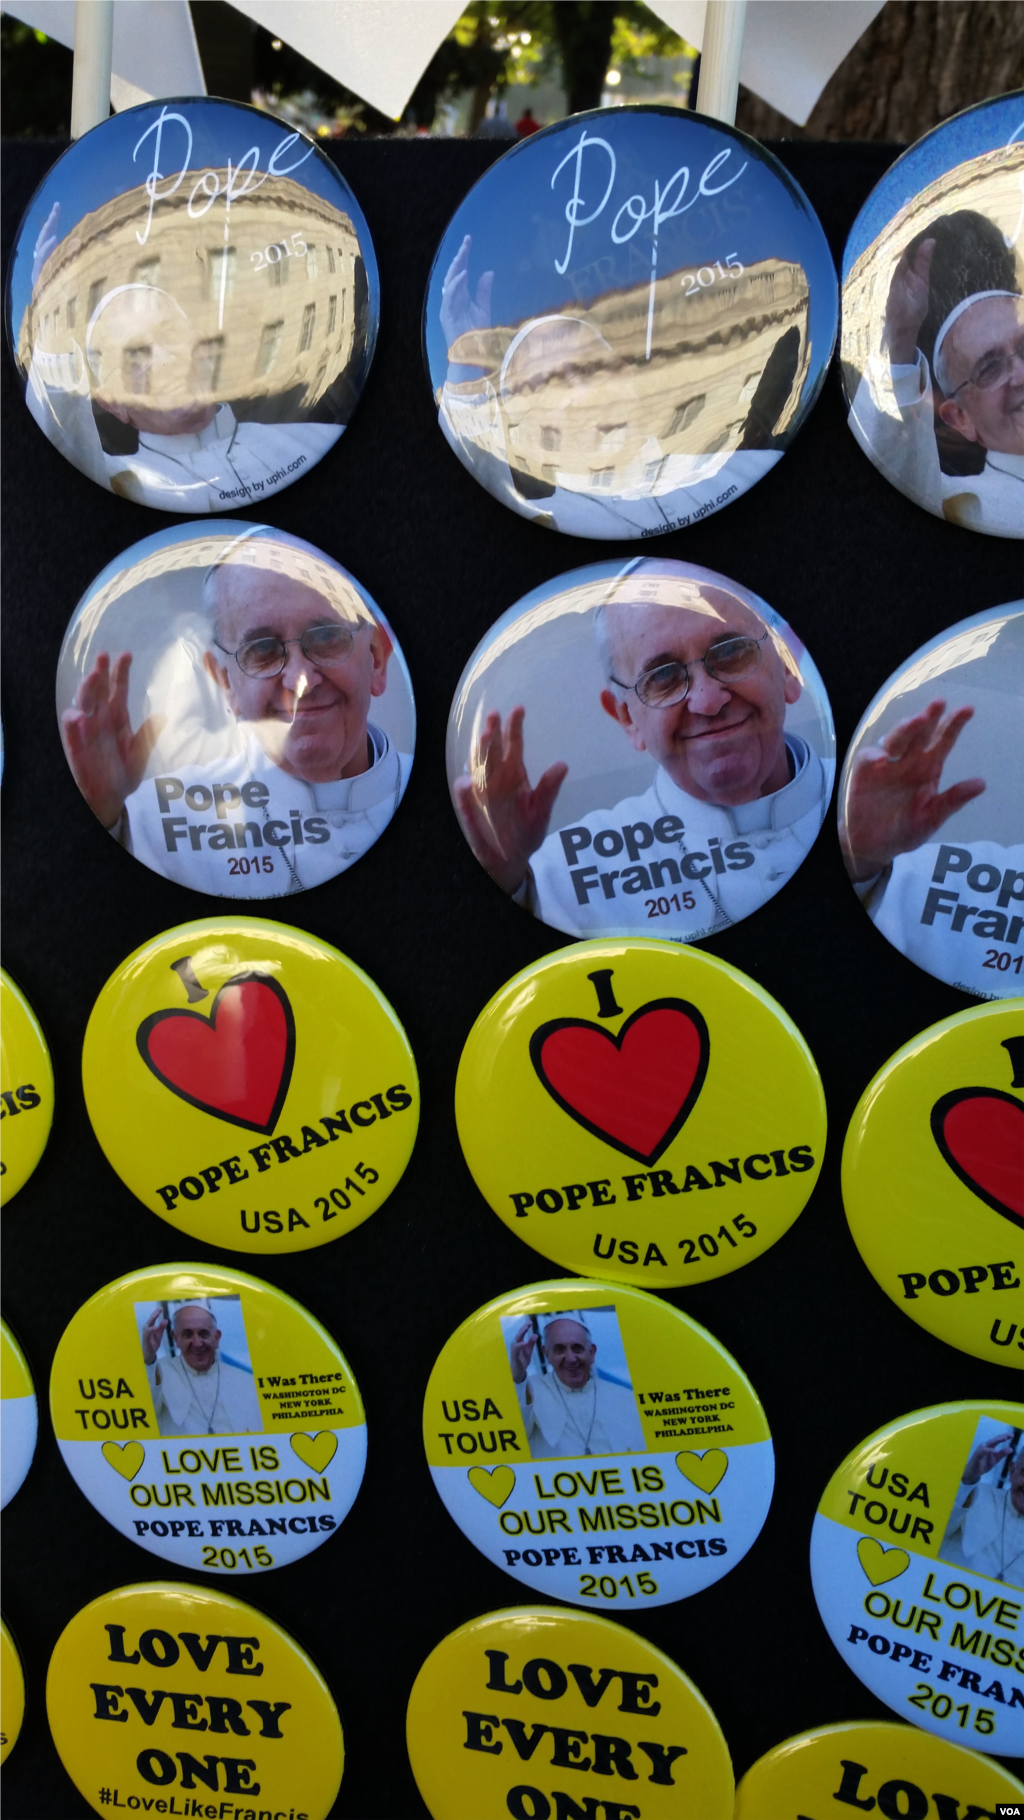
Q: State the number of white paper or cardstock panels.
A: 3